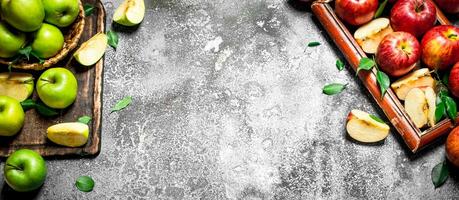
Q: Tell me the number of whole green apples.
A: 7